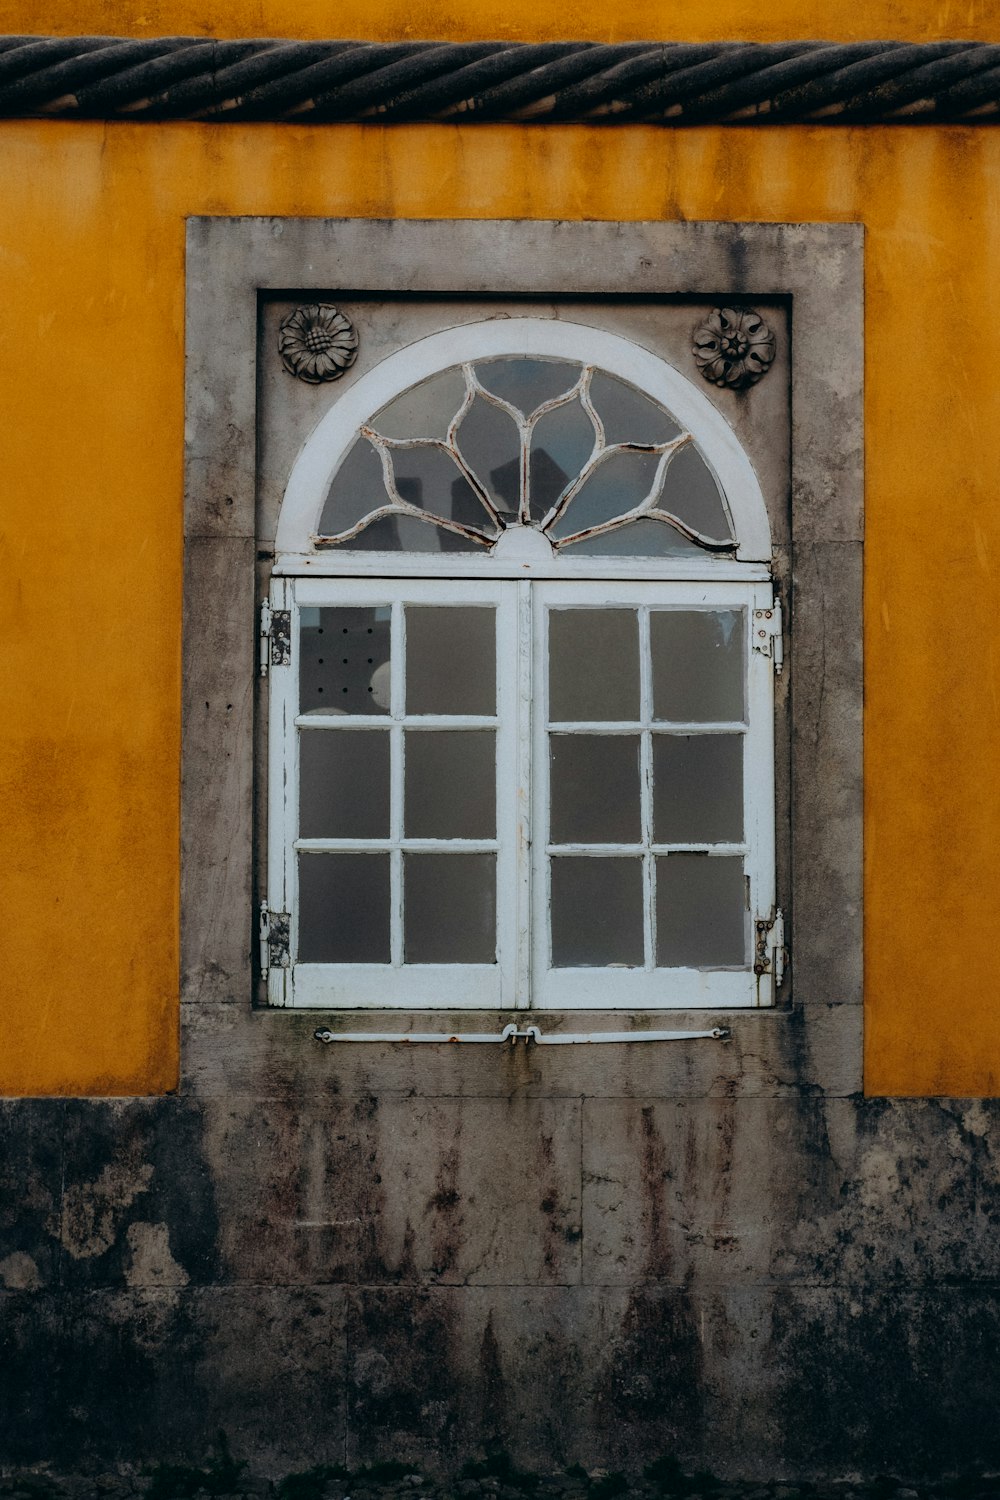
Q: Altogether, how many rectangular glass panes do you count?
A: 12